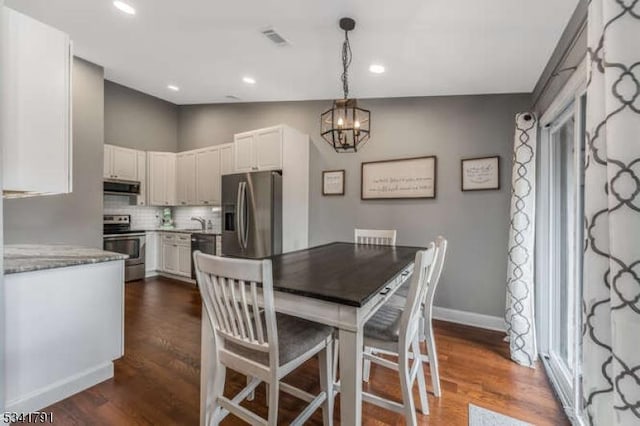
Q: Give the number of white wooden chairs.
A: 4